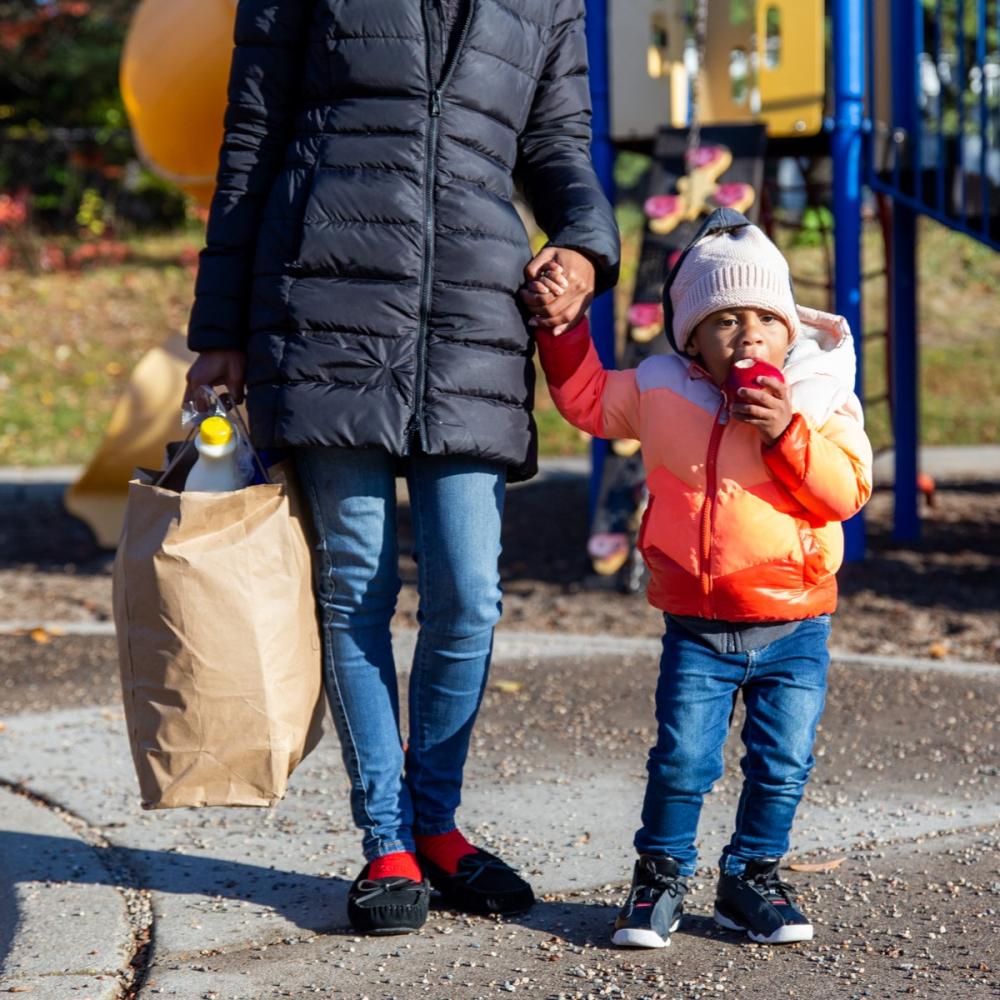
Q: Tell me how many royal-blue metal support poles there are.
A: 3